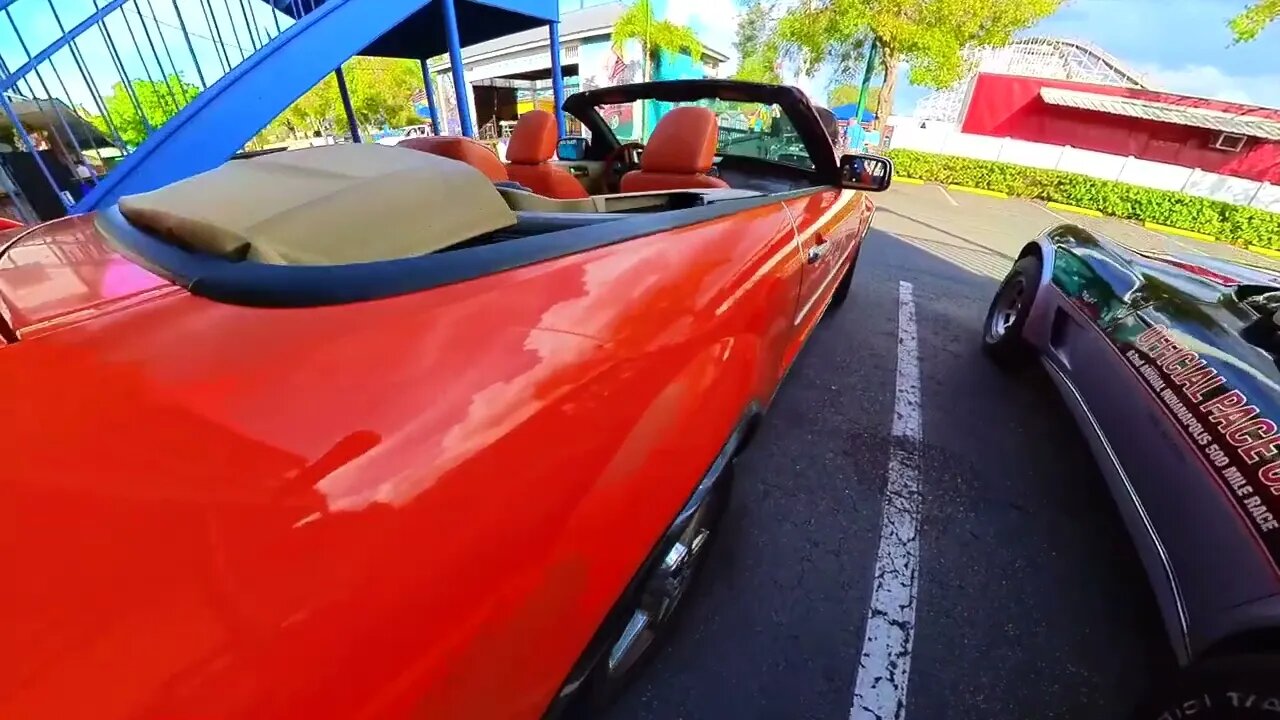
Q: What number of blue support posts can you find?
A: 4